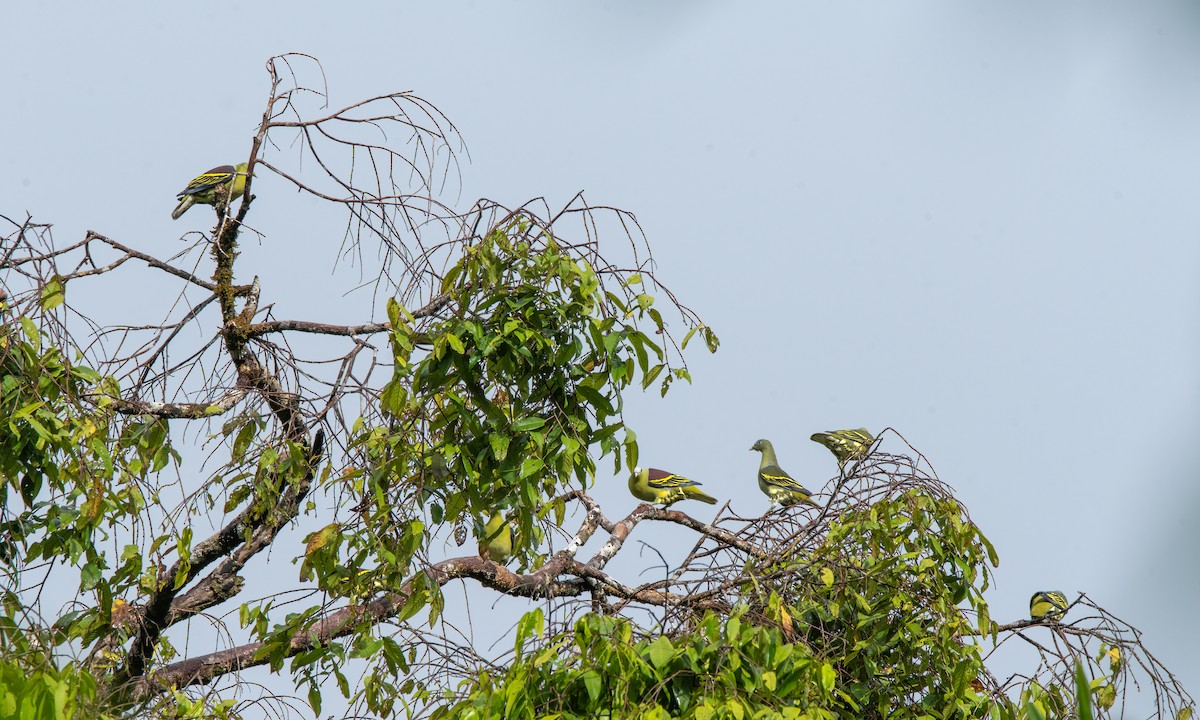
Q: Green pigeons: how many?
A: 6